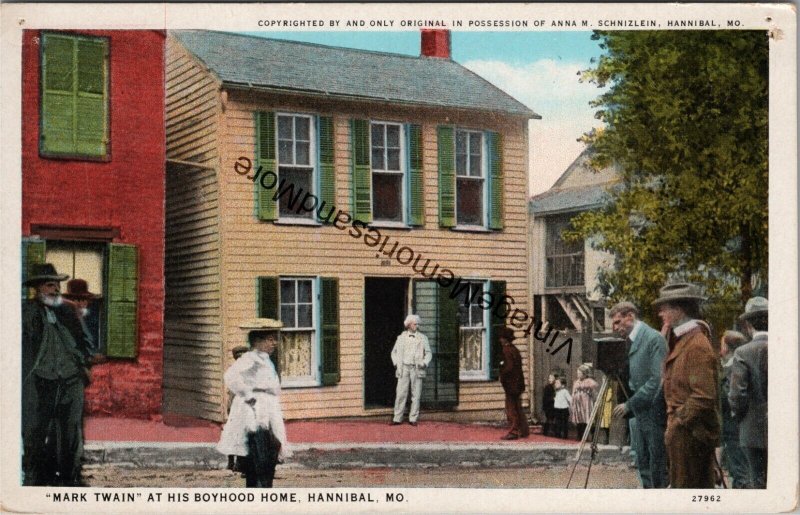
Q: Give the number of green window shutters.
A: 14